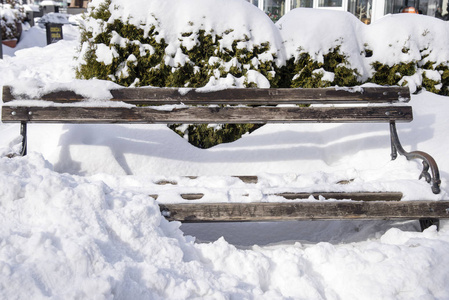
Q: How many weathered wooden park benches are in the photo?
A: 1